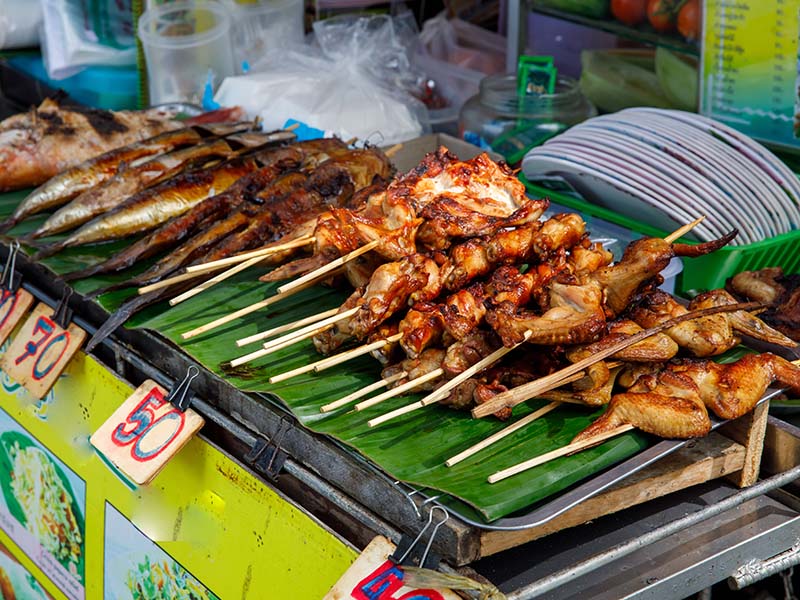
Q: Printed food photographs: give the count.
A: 3